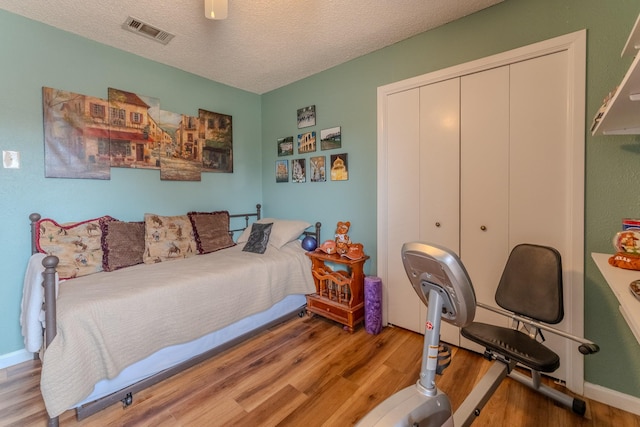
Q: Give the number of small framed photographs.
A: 8